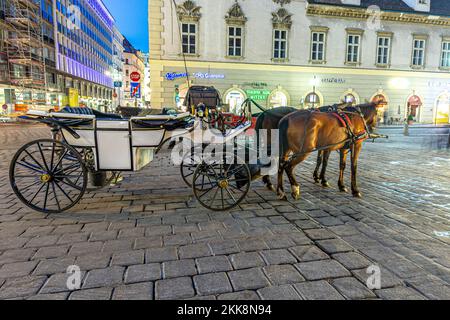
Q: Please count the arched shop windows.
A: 7